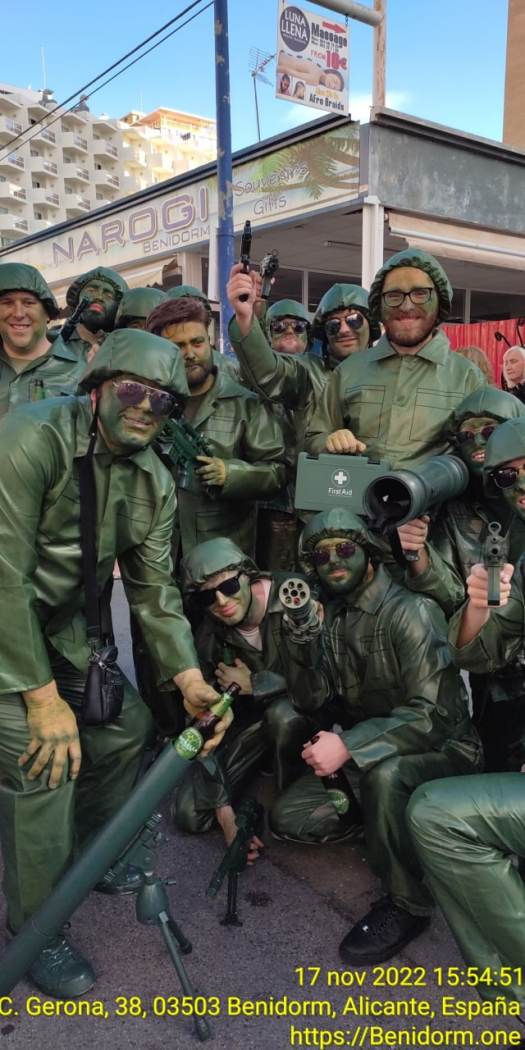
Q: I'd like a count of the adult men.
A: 13